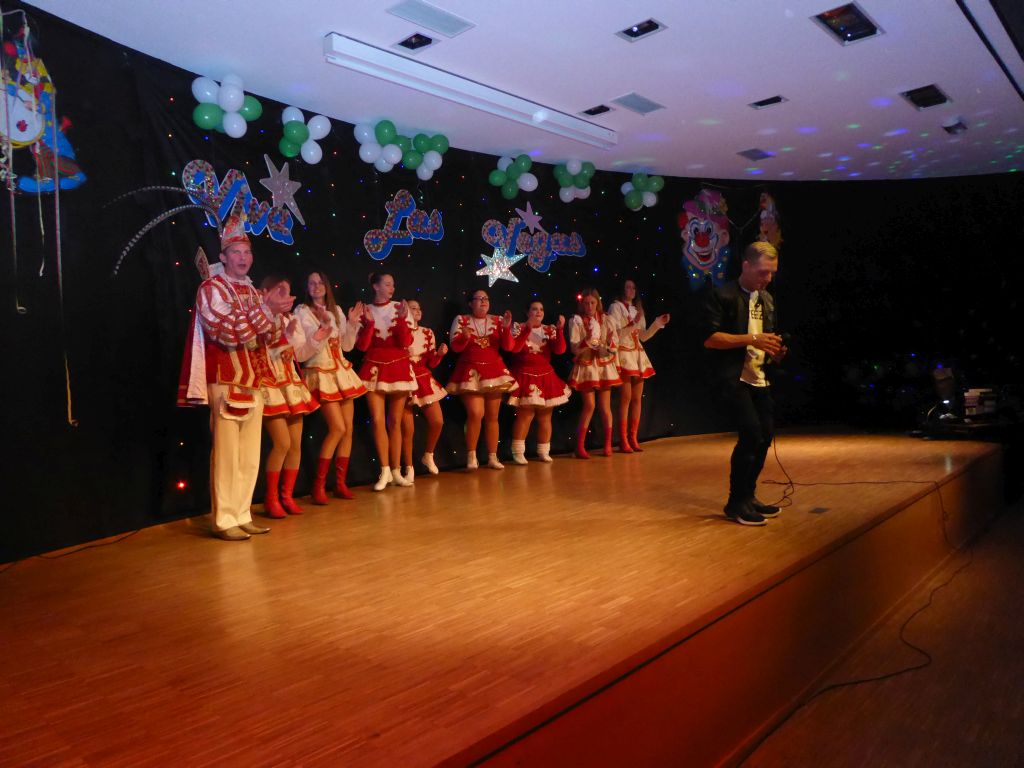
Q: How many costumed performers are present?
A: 9